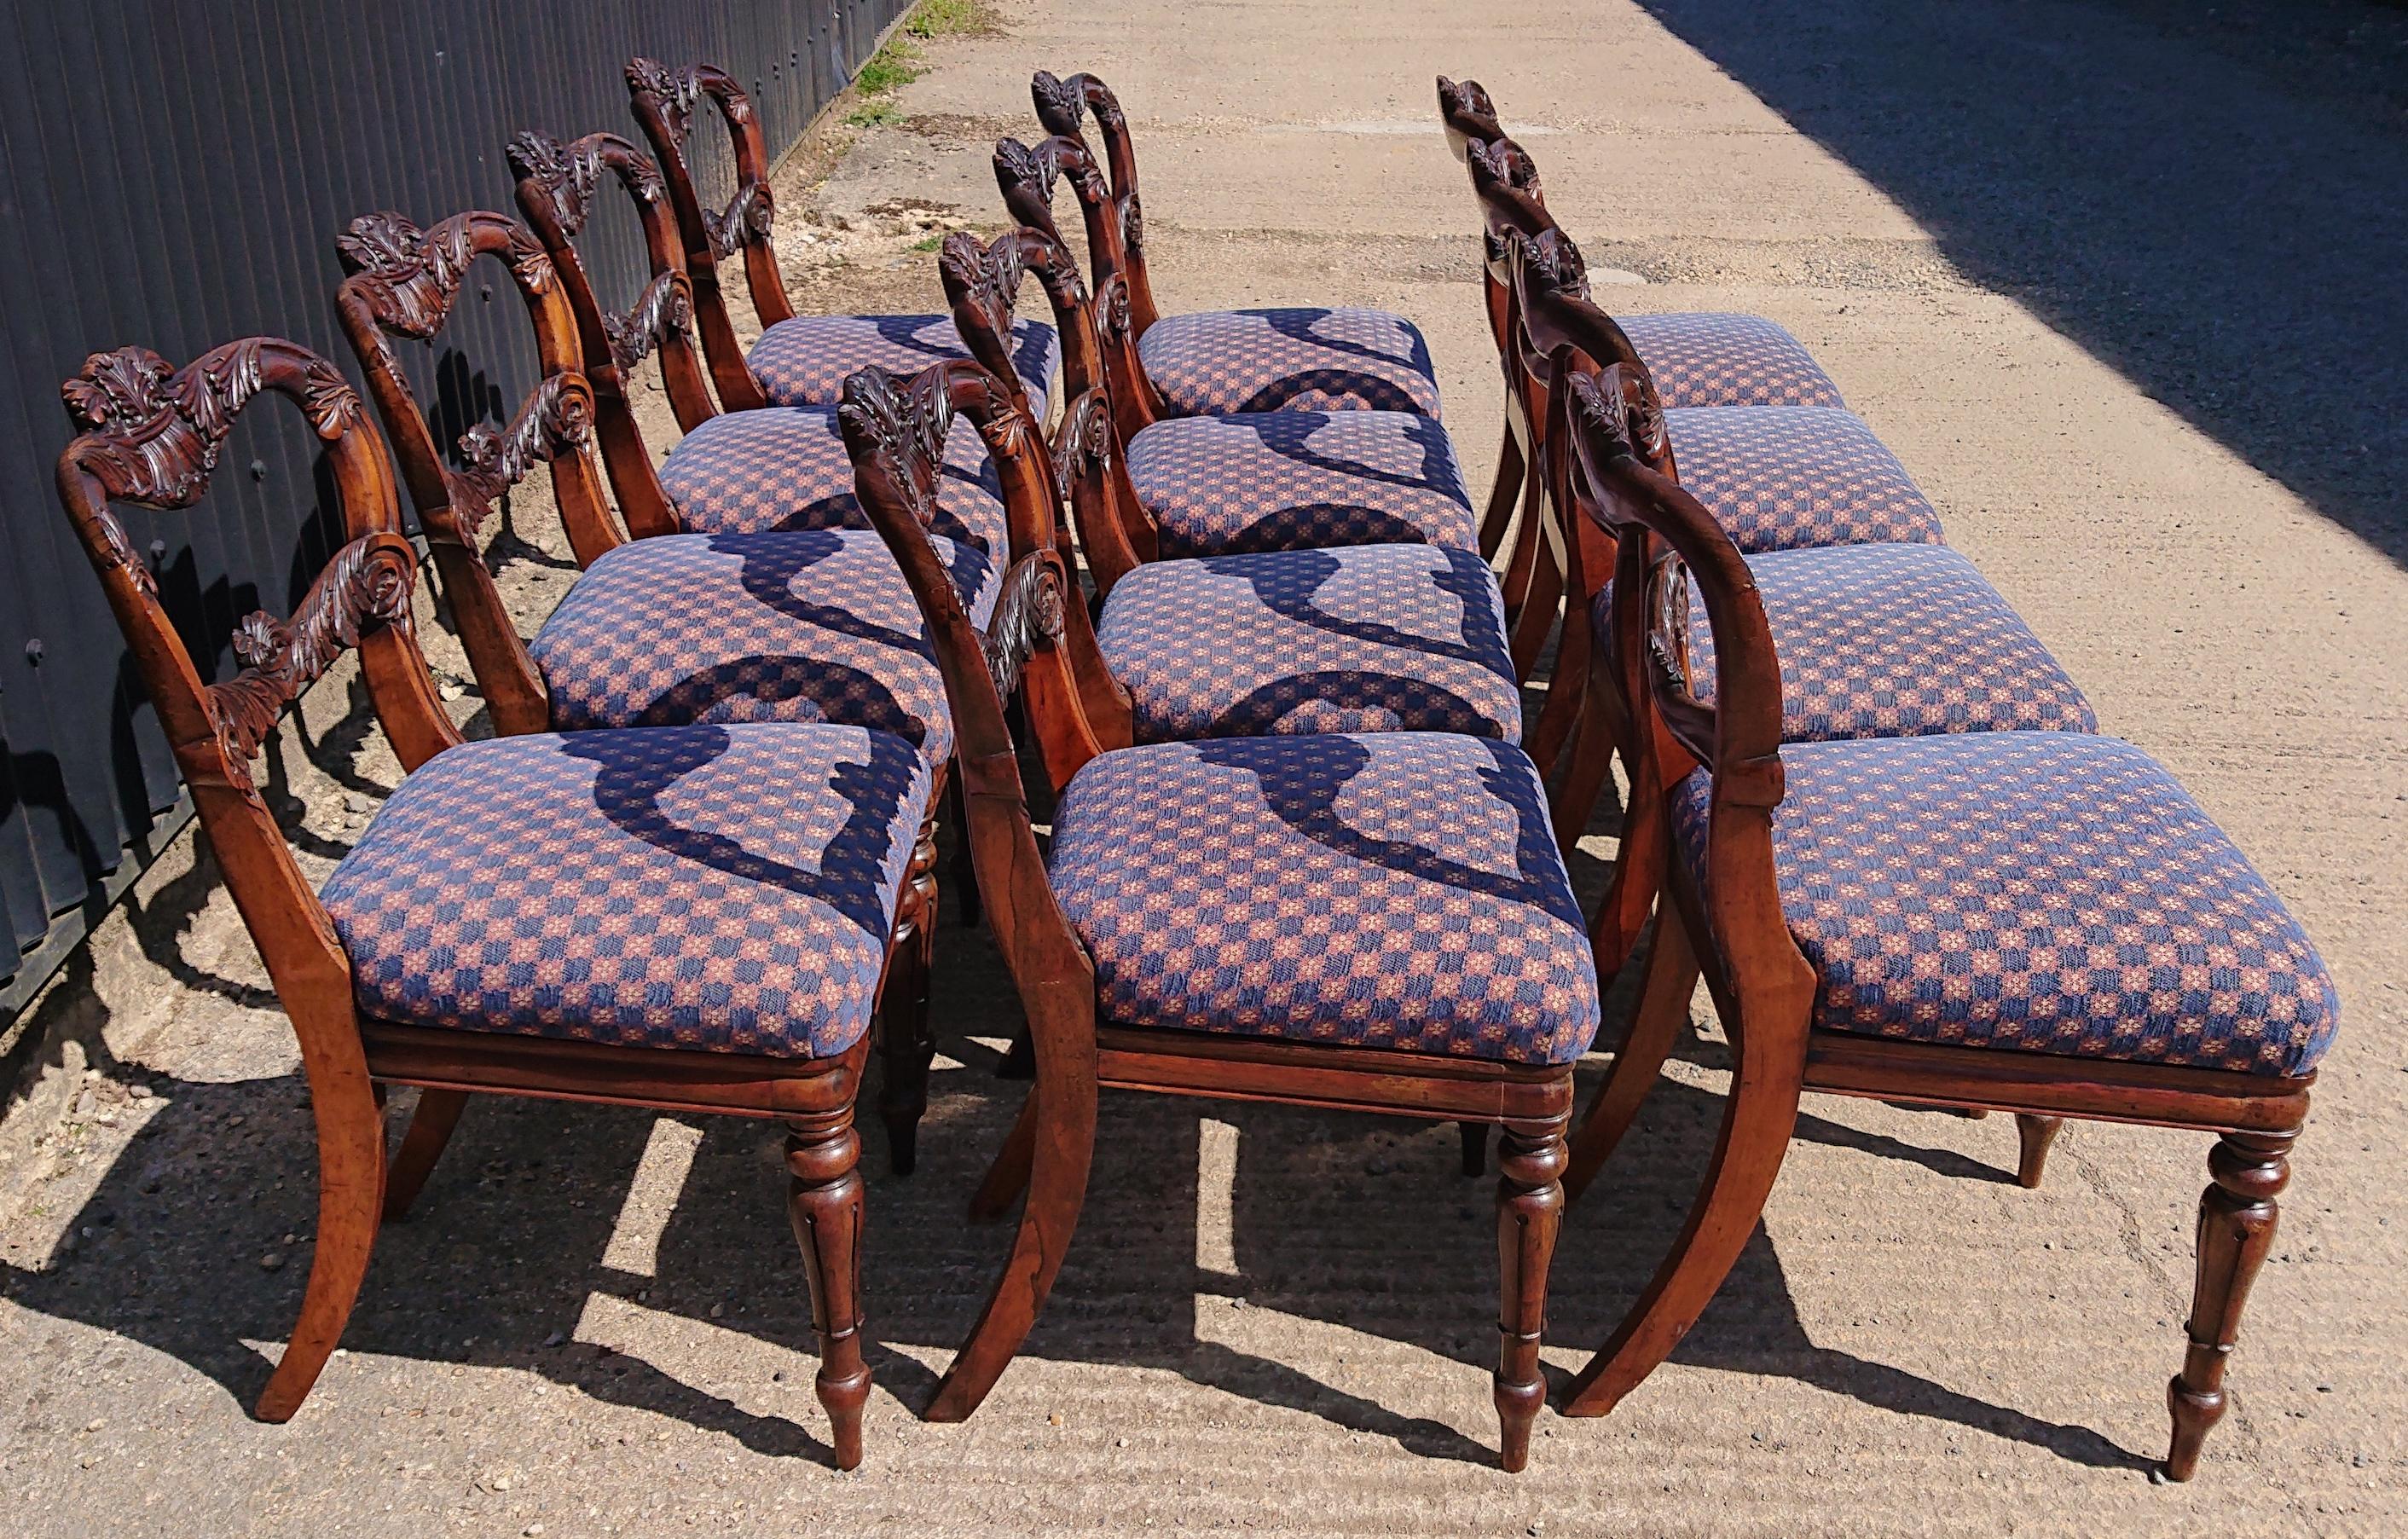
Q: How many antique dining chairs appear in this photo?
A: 12